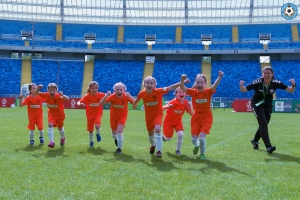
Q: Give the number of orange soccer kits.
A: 7